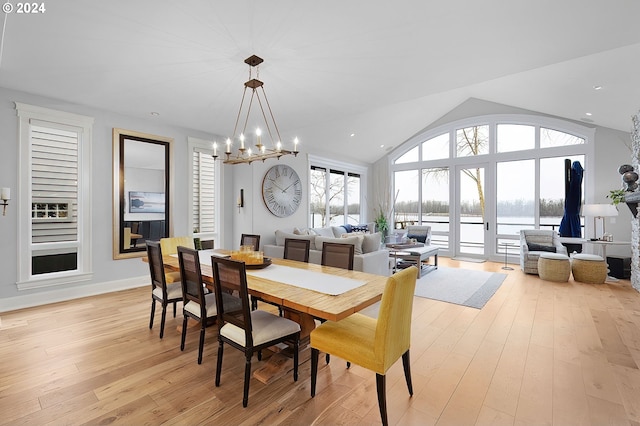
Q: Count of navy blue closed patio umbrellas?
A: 1